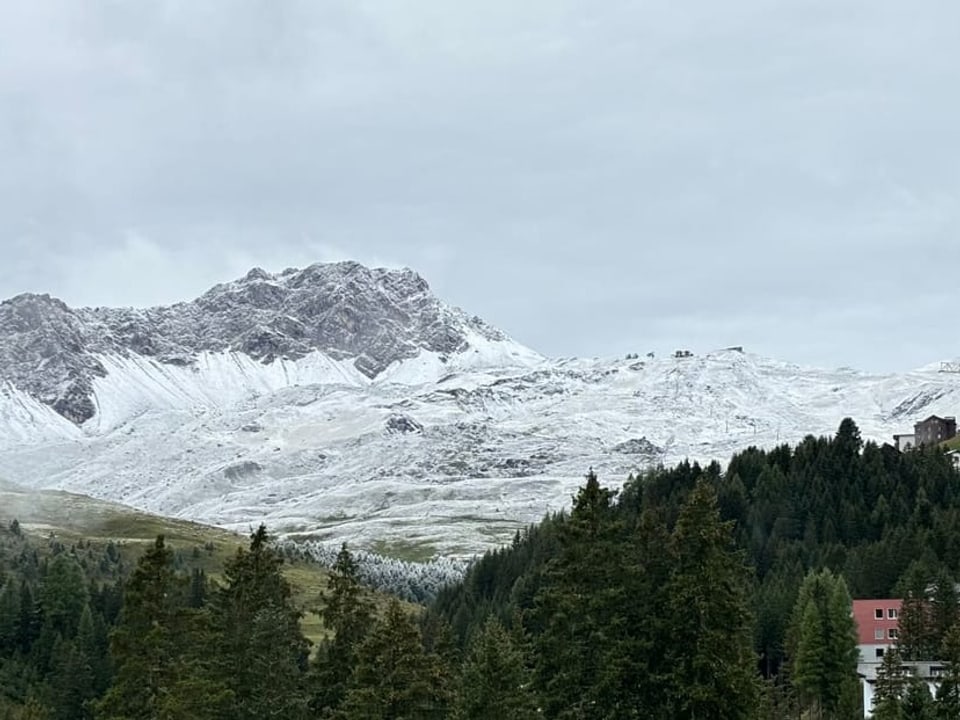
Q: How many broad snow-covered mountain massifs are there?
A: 1